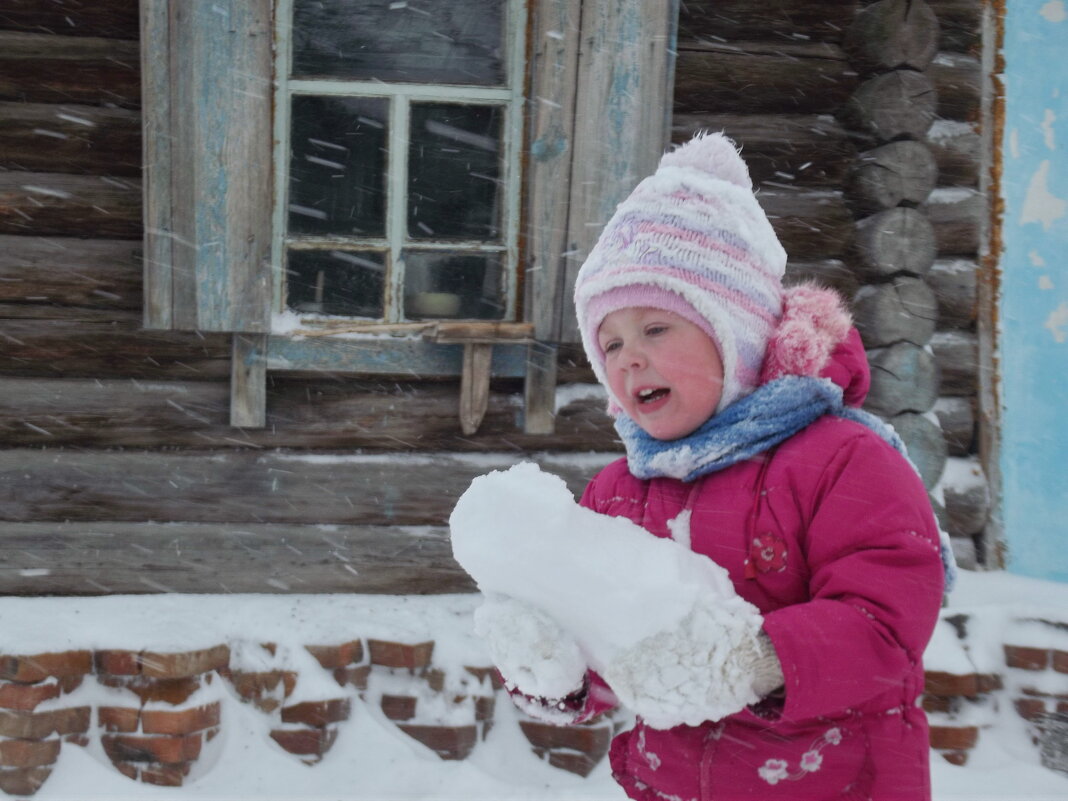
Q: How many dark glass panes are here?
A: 5